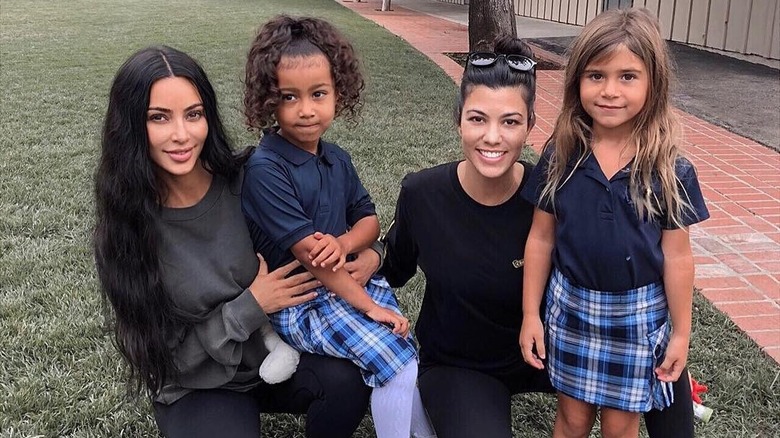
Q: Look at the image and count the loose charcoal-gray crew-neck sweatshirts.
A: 1